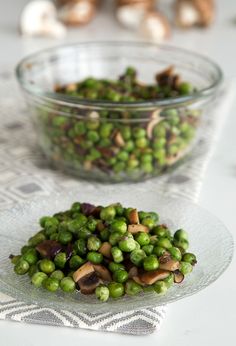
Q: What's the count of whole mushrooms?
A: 5